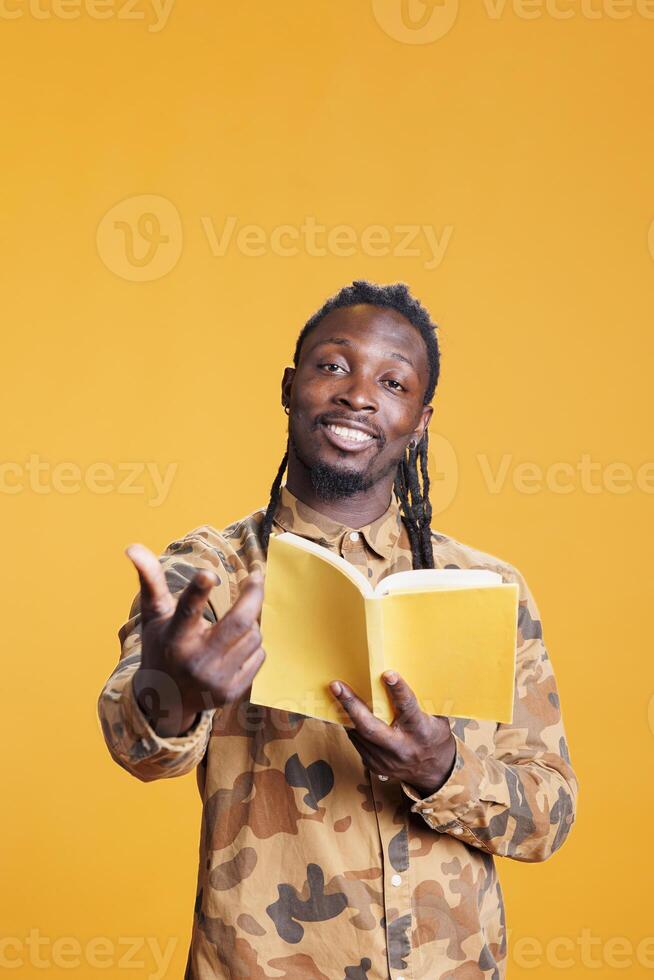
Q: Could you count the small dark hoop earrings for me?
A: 2